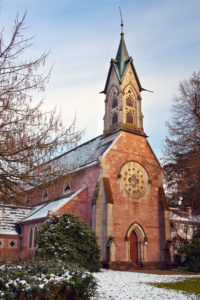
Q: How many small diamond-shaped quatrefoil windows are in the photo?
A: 2